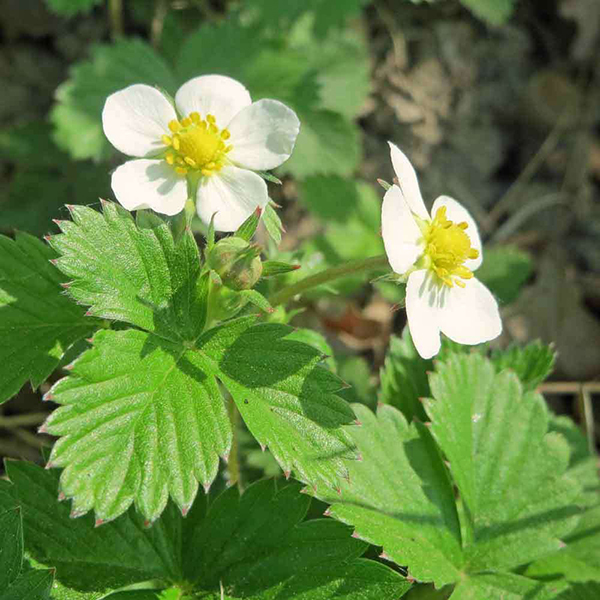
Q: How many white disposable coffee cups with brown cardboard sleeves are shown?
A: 0